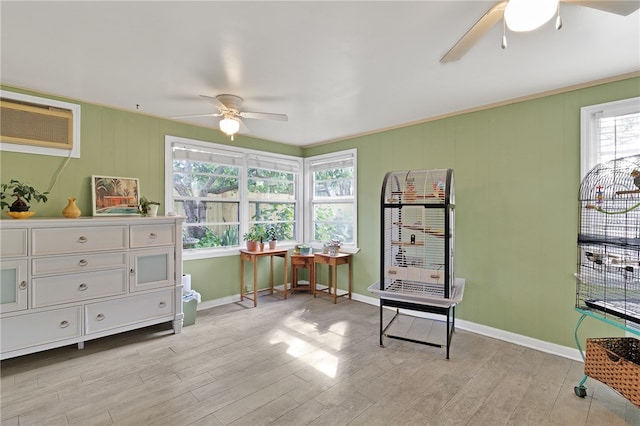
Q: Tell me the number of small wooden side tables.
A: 3